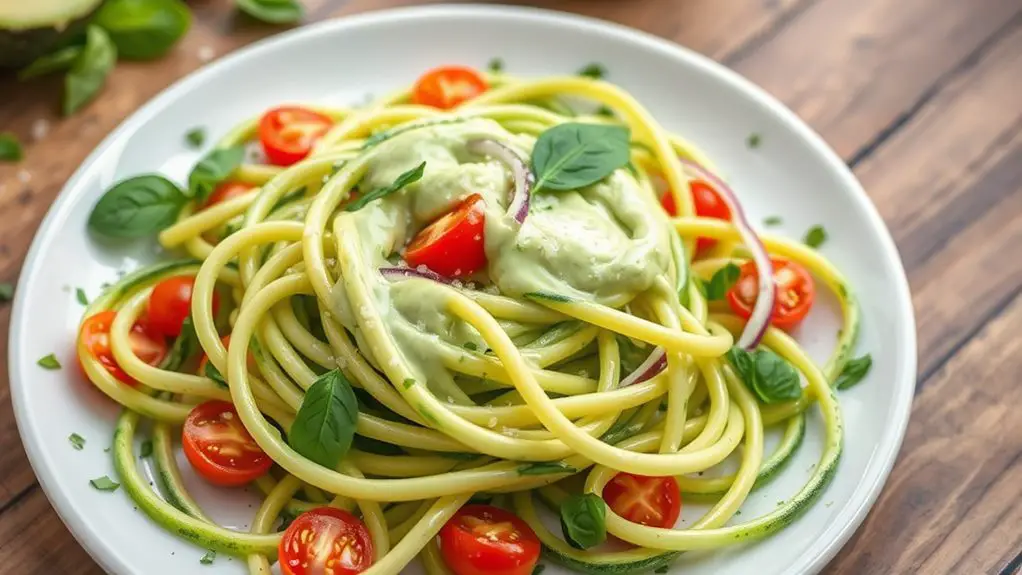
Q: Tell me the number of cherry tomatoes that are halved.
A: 9